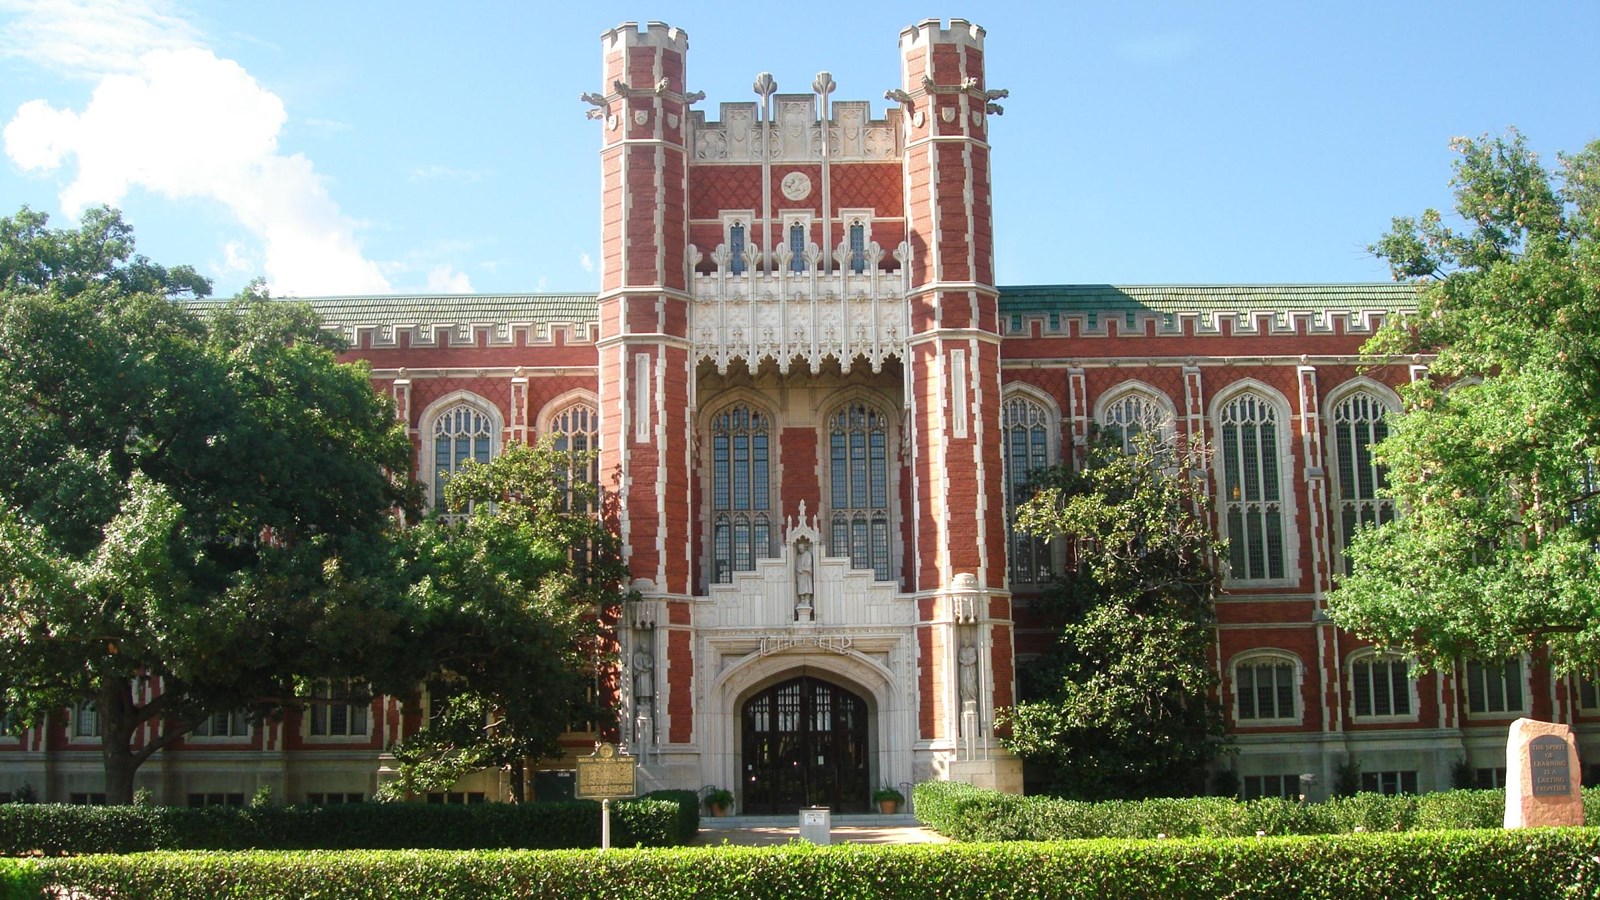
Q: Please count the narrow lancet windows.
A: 3